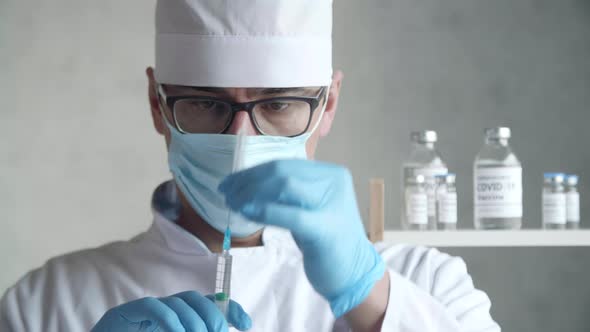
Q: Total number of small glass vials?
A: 4